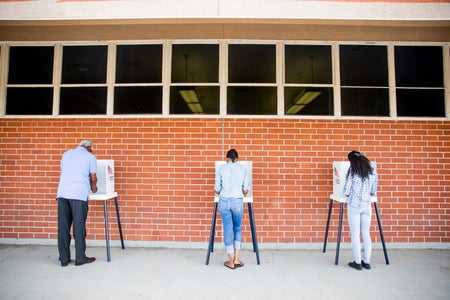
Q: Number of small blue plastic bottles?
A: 0